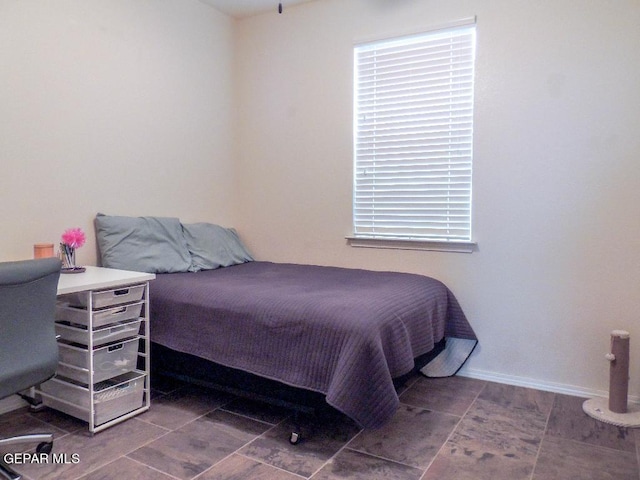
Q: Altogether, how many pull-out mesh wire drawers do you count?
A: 5